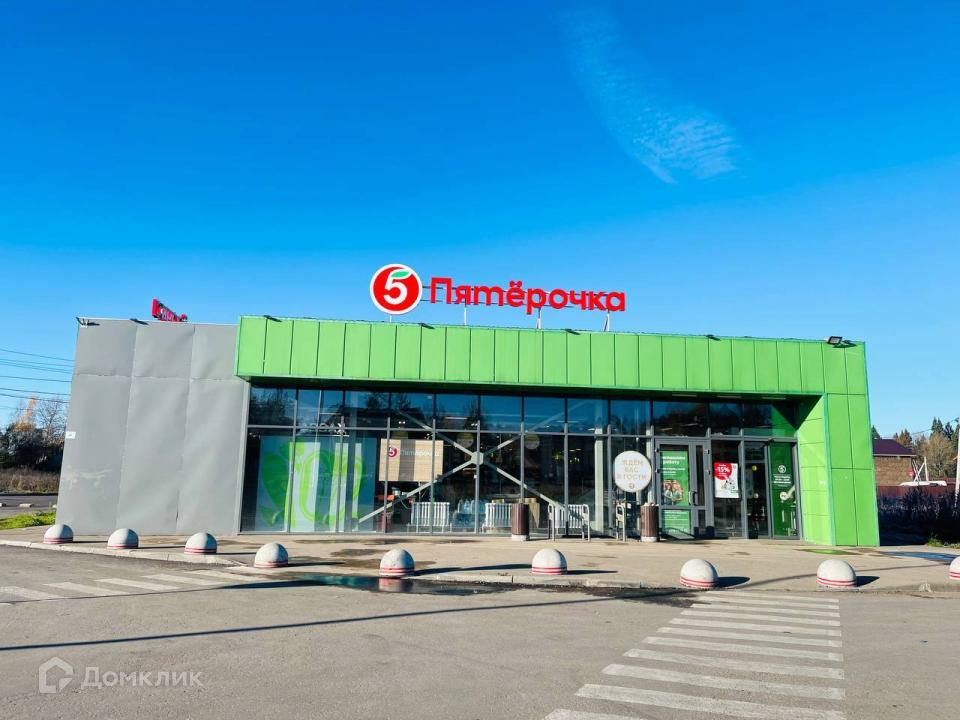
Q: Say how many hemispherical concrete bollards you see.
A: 9